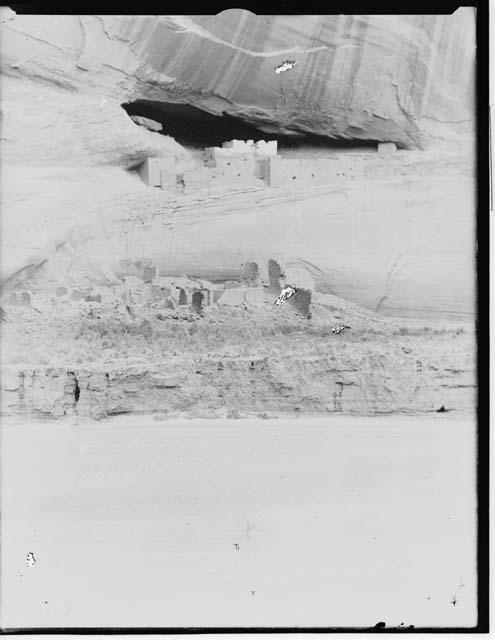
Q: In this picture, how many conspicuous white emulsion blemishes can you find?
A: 4